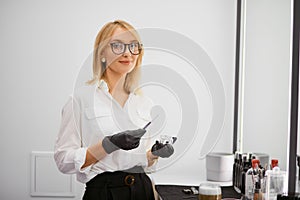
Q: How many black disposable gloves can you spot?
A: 2